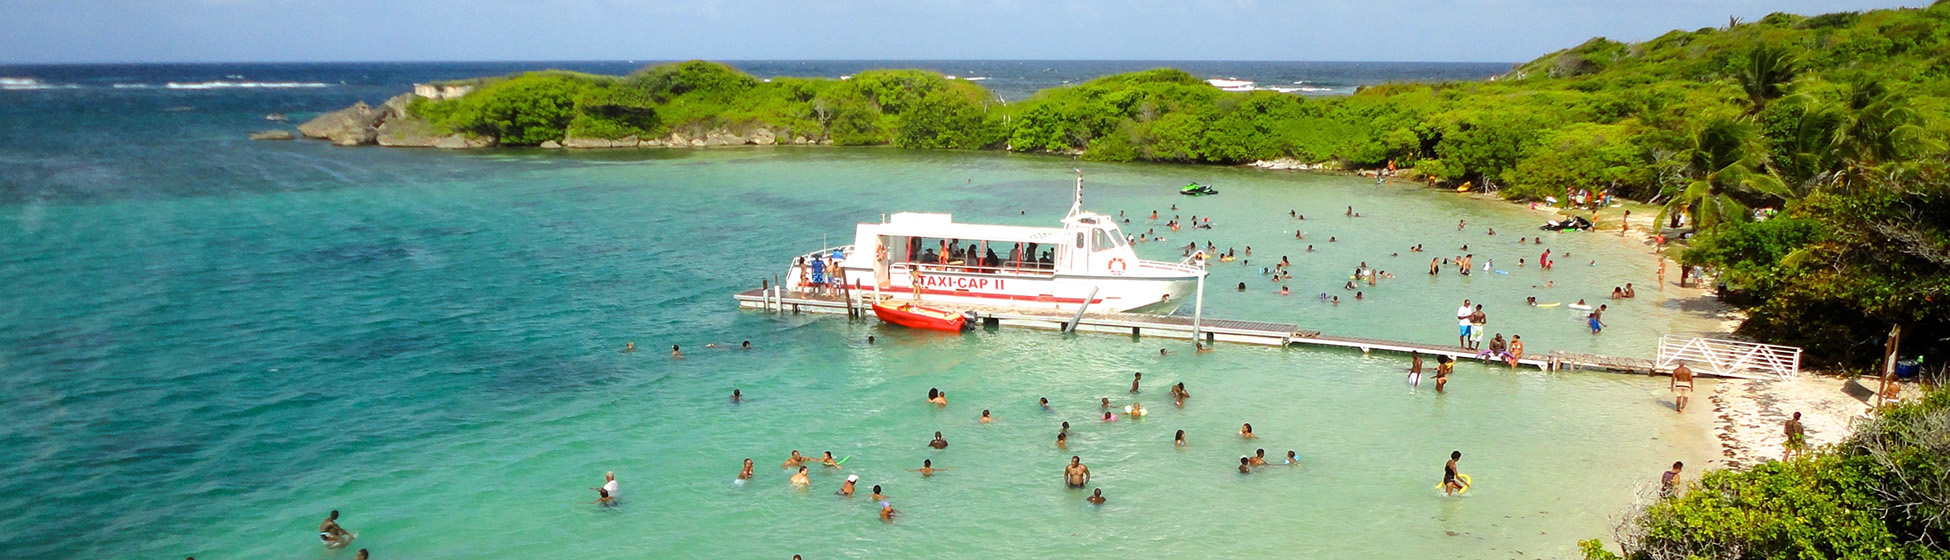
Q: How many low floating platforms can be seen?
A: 1